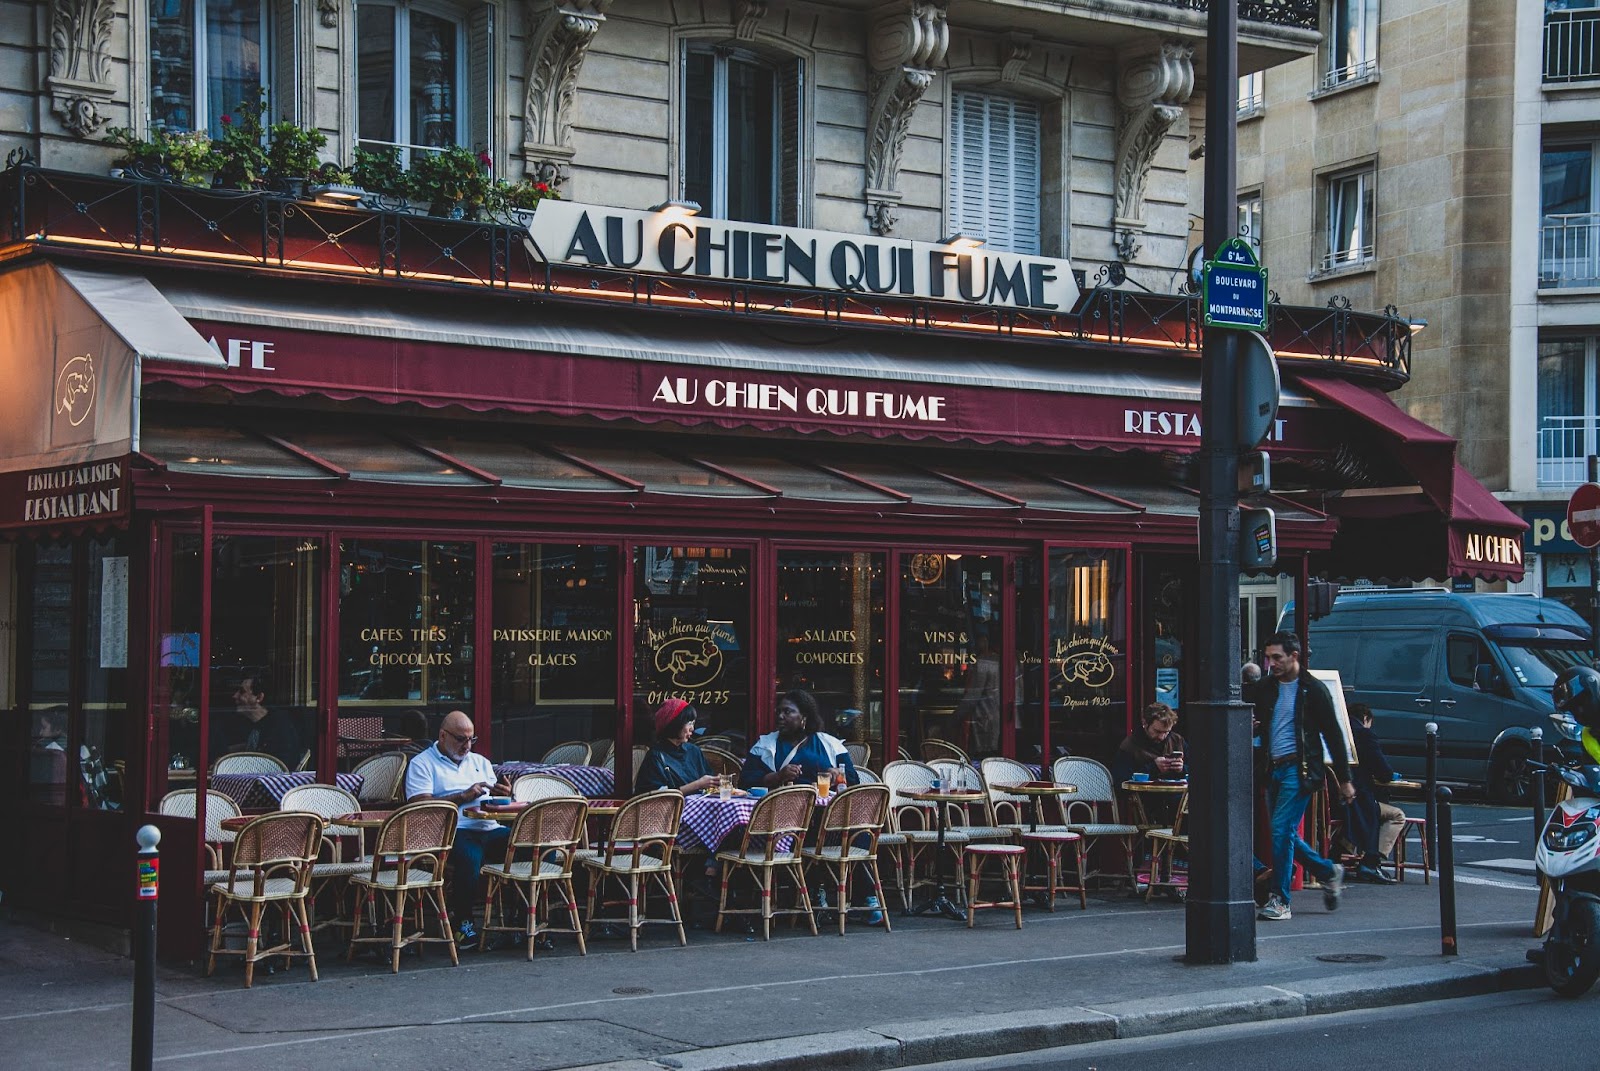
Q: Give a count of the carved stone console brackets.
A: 4